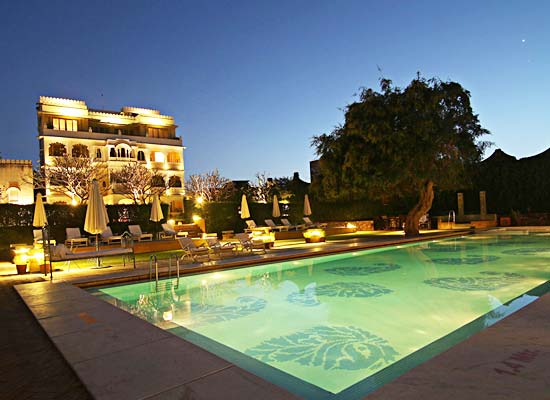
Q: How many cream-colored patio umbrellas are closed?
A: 6